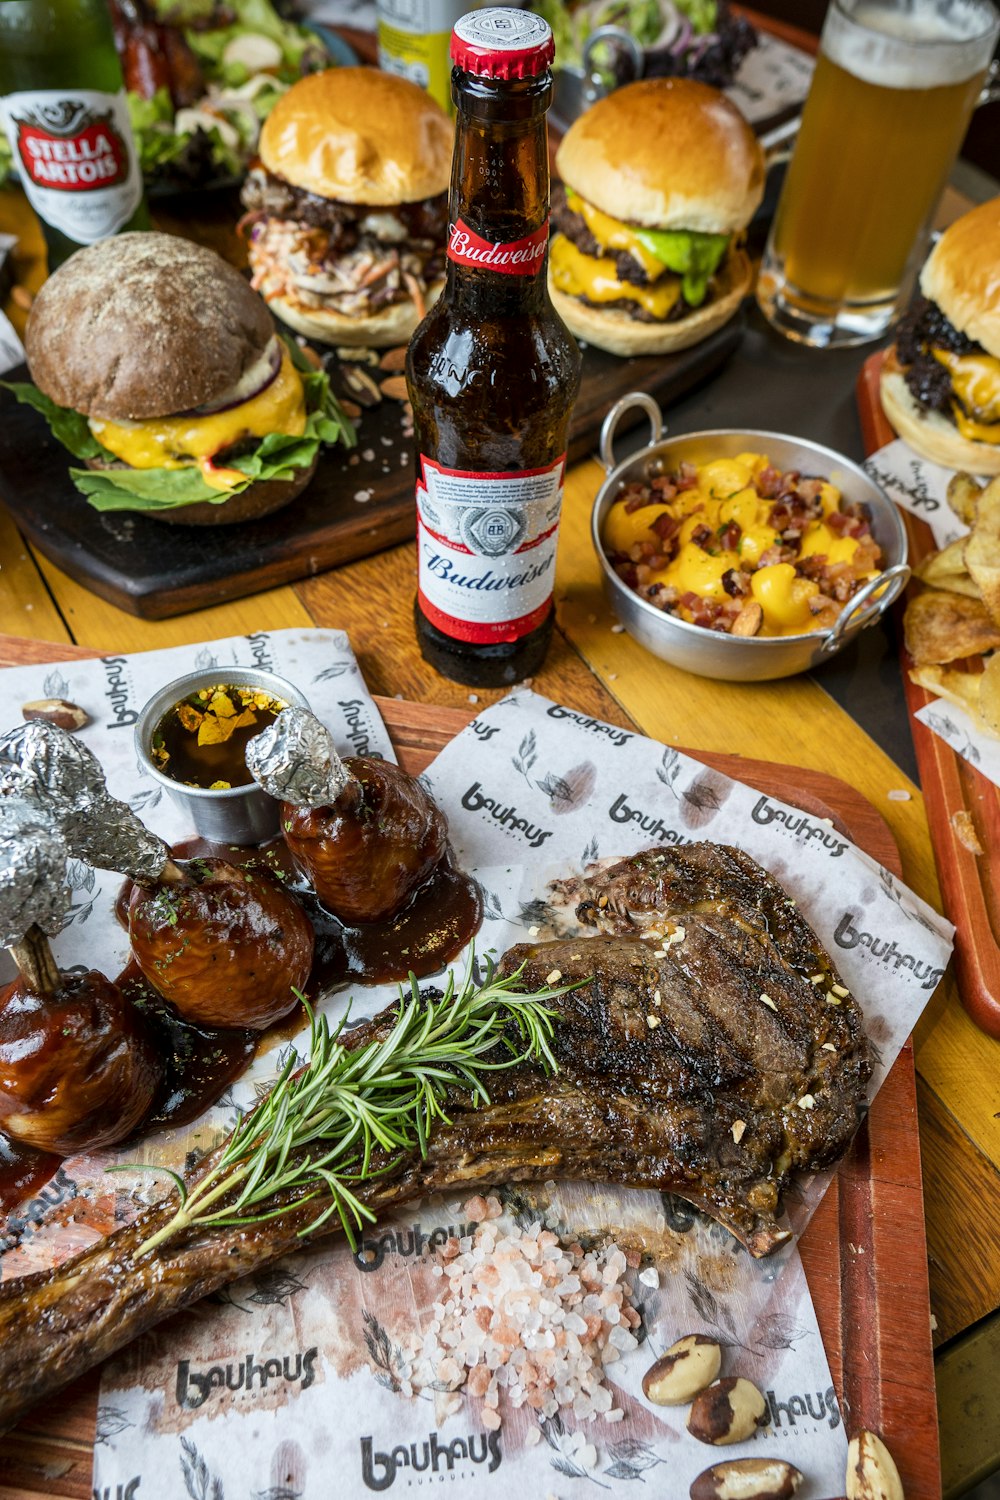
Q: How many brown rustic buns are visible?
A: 1